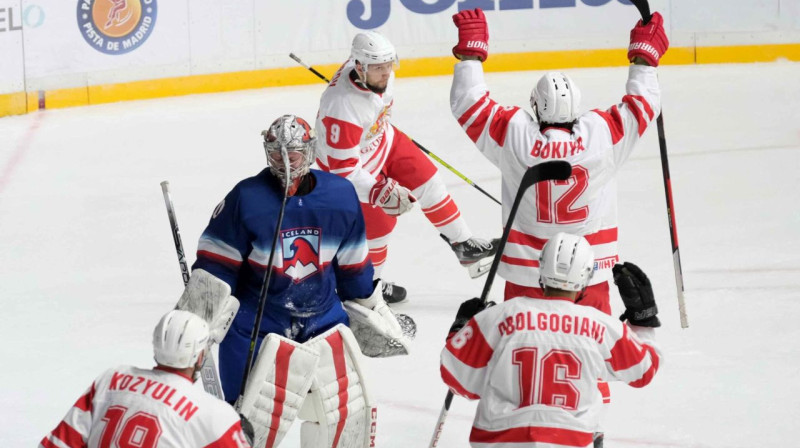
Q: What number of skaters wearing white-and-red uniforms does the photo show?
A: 4